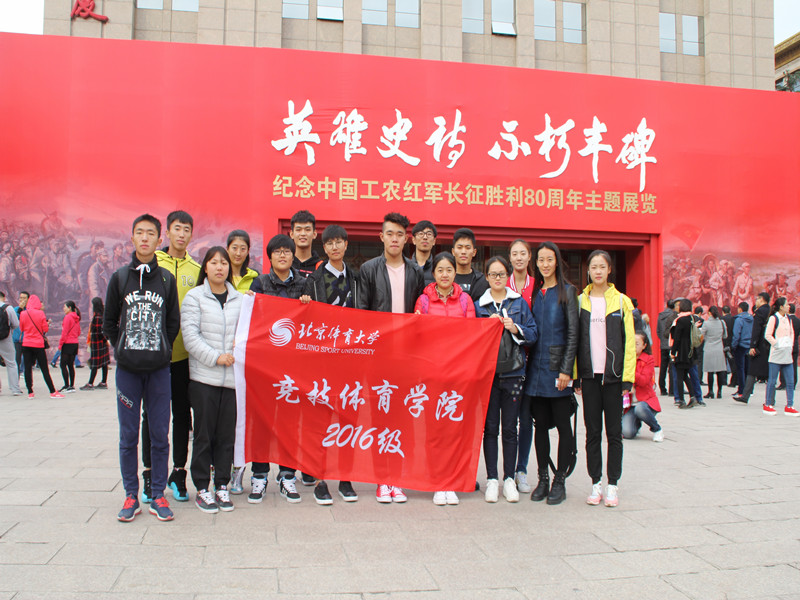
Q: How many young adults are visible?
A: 15